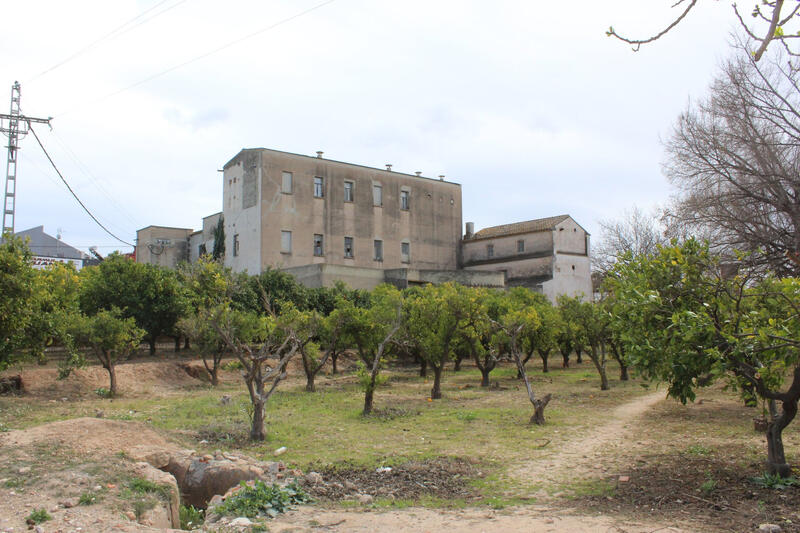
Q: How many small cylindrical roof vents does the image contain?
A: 4